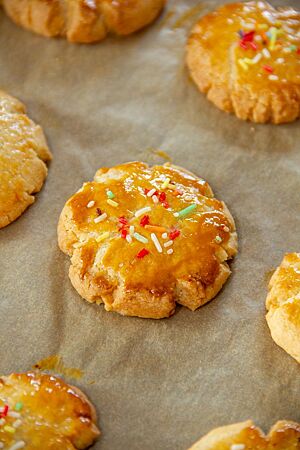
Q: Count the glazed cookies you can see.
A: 7